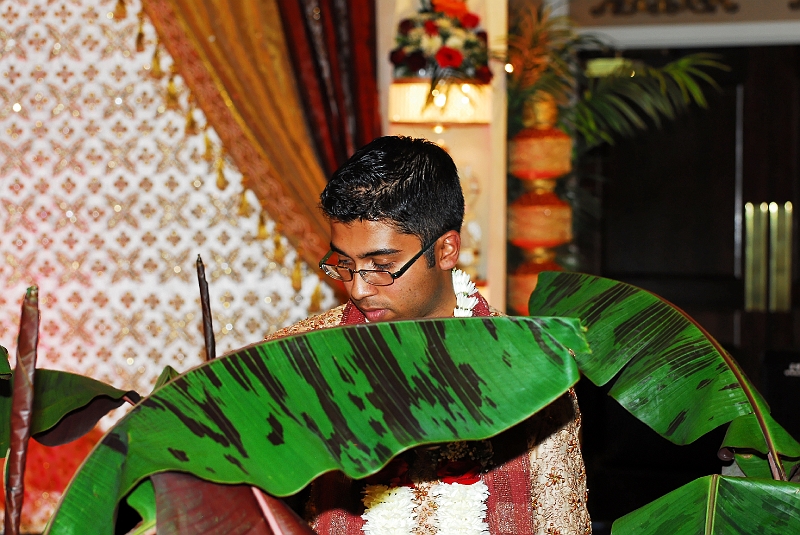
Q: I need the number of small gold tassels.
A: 12